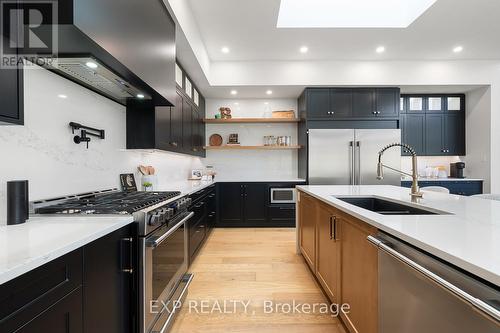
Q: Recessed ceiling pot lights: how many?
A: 6